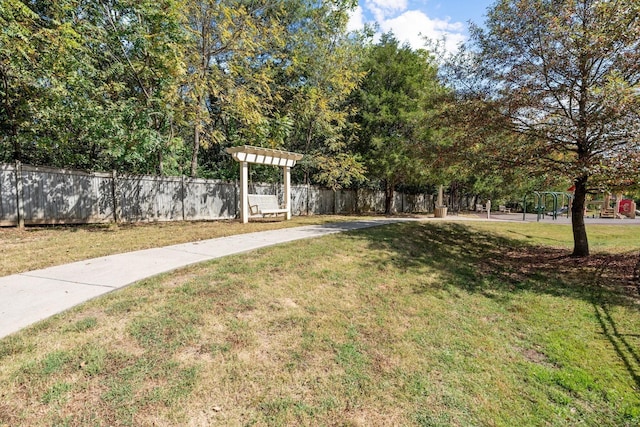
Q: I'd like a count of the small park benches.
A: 2